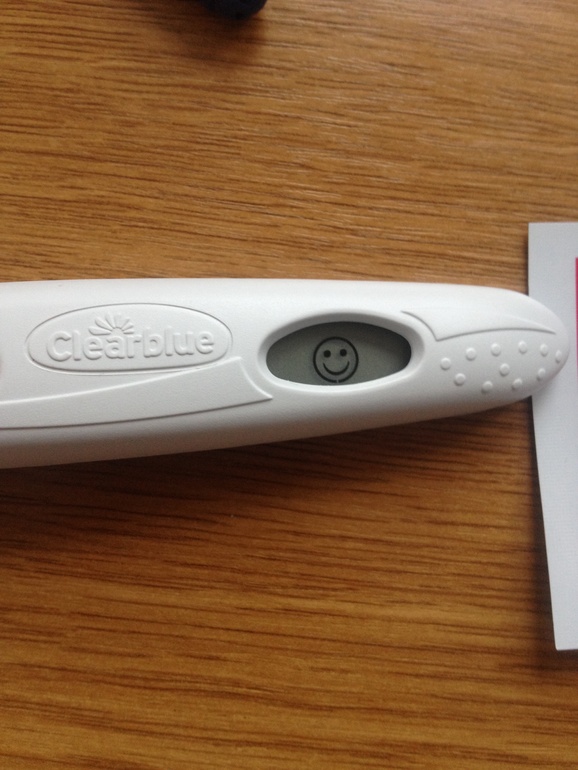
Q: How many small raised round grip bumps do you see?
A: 11